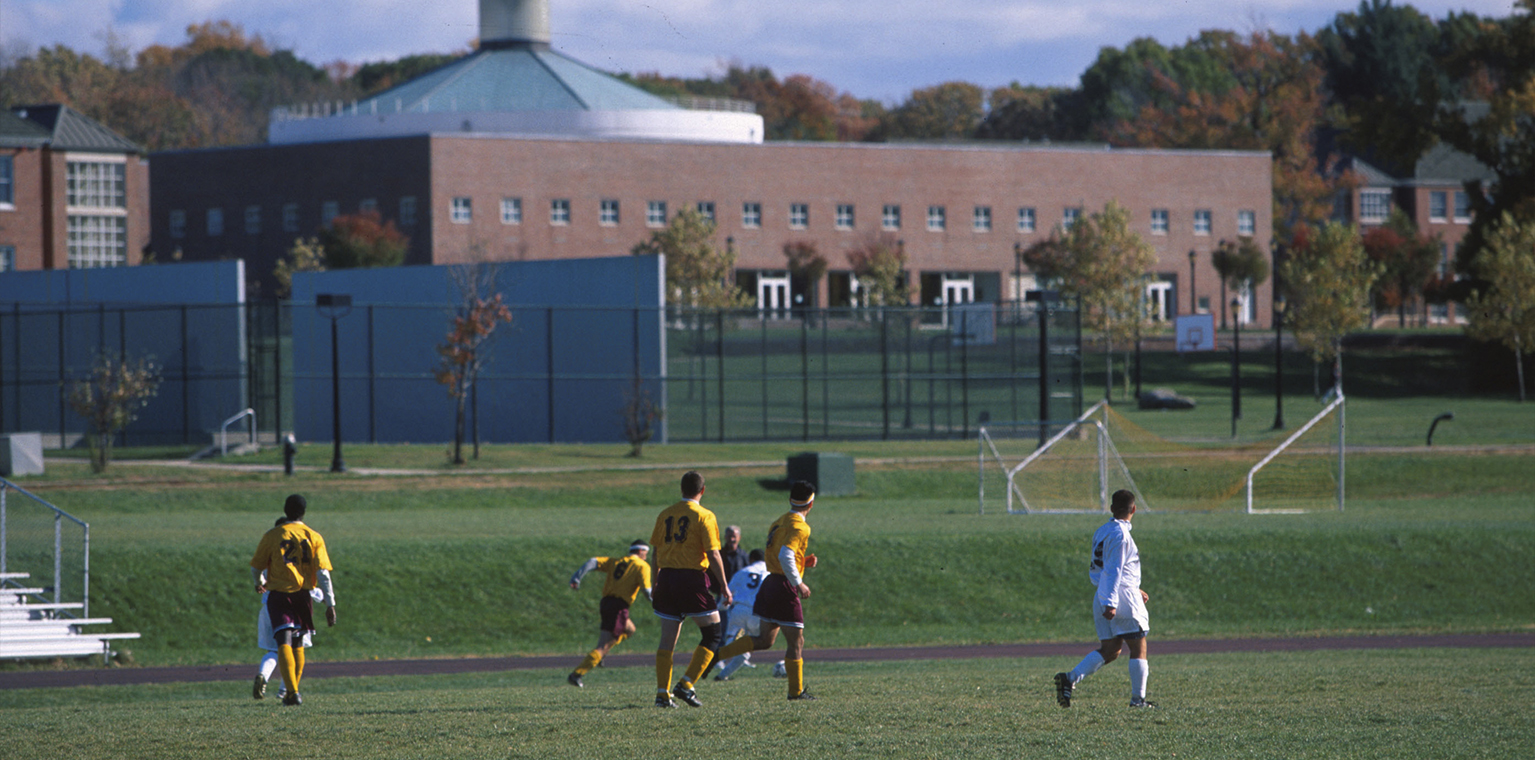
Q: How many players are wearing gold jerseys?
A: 4